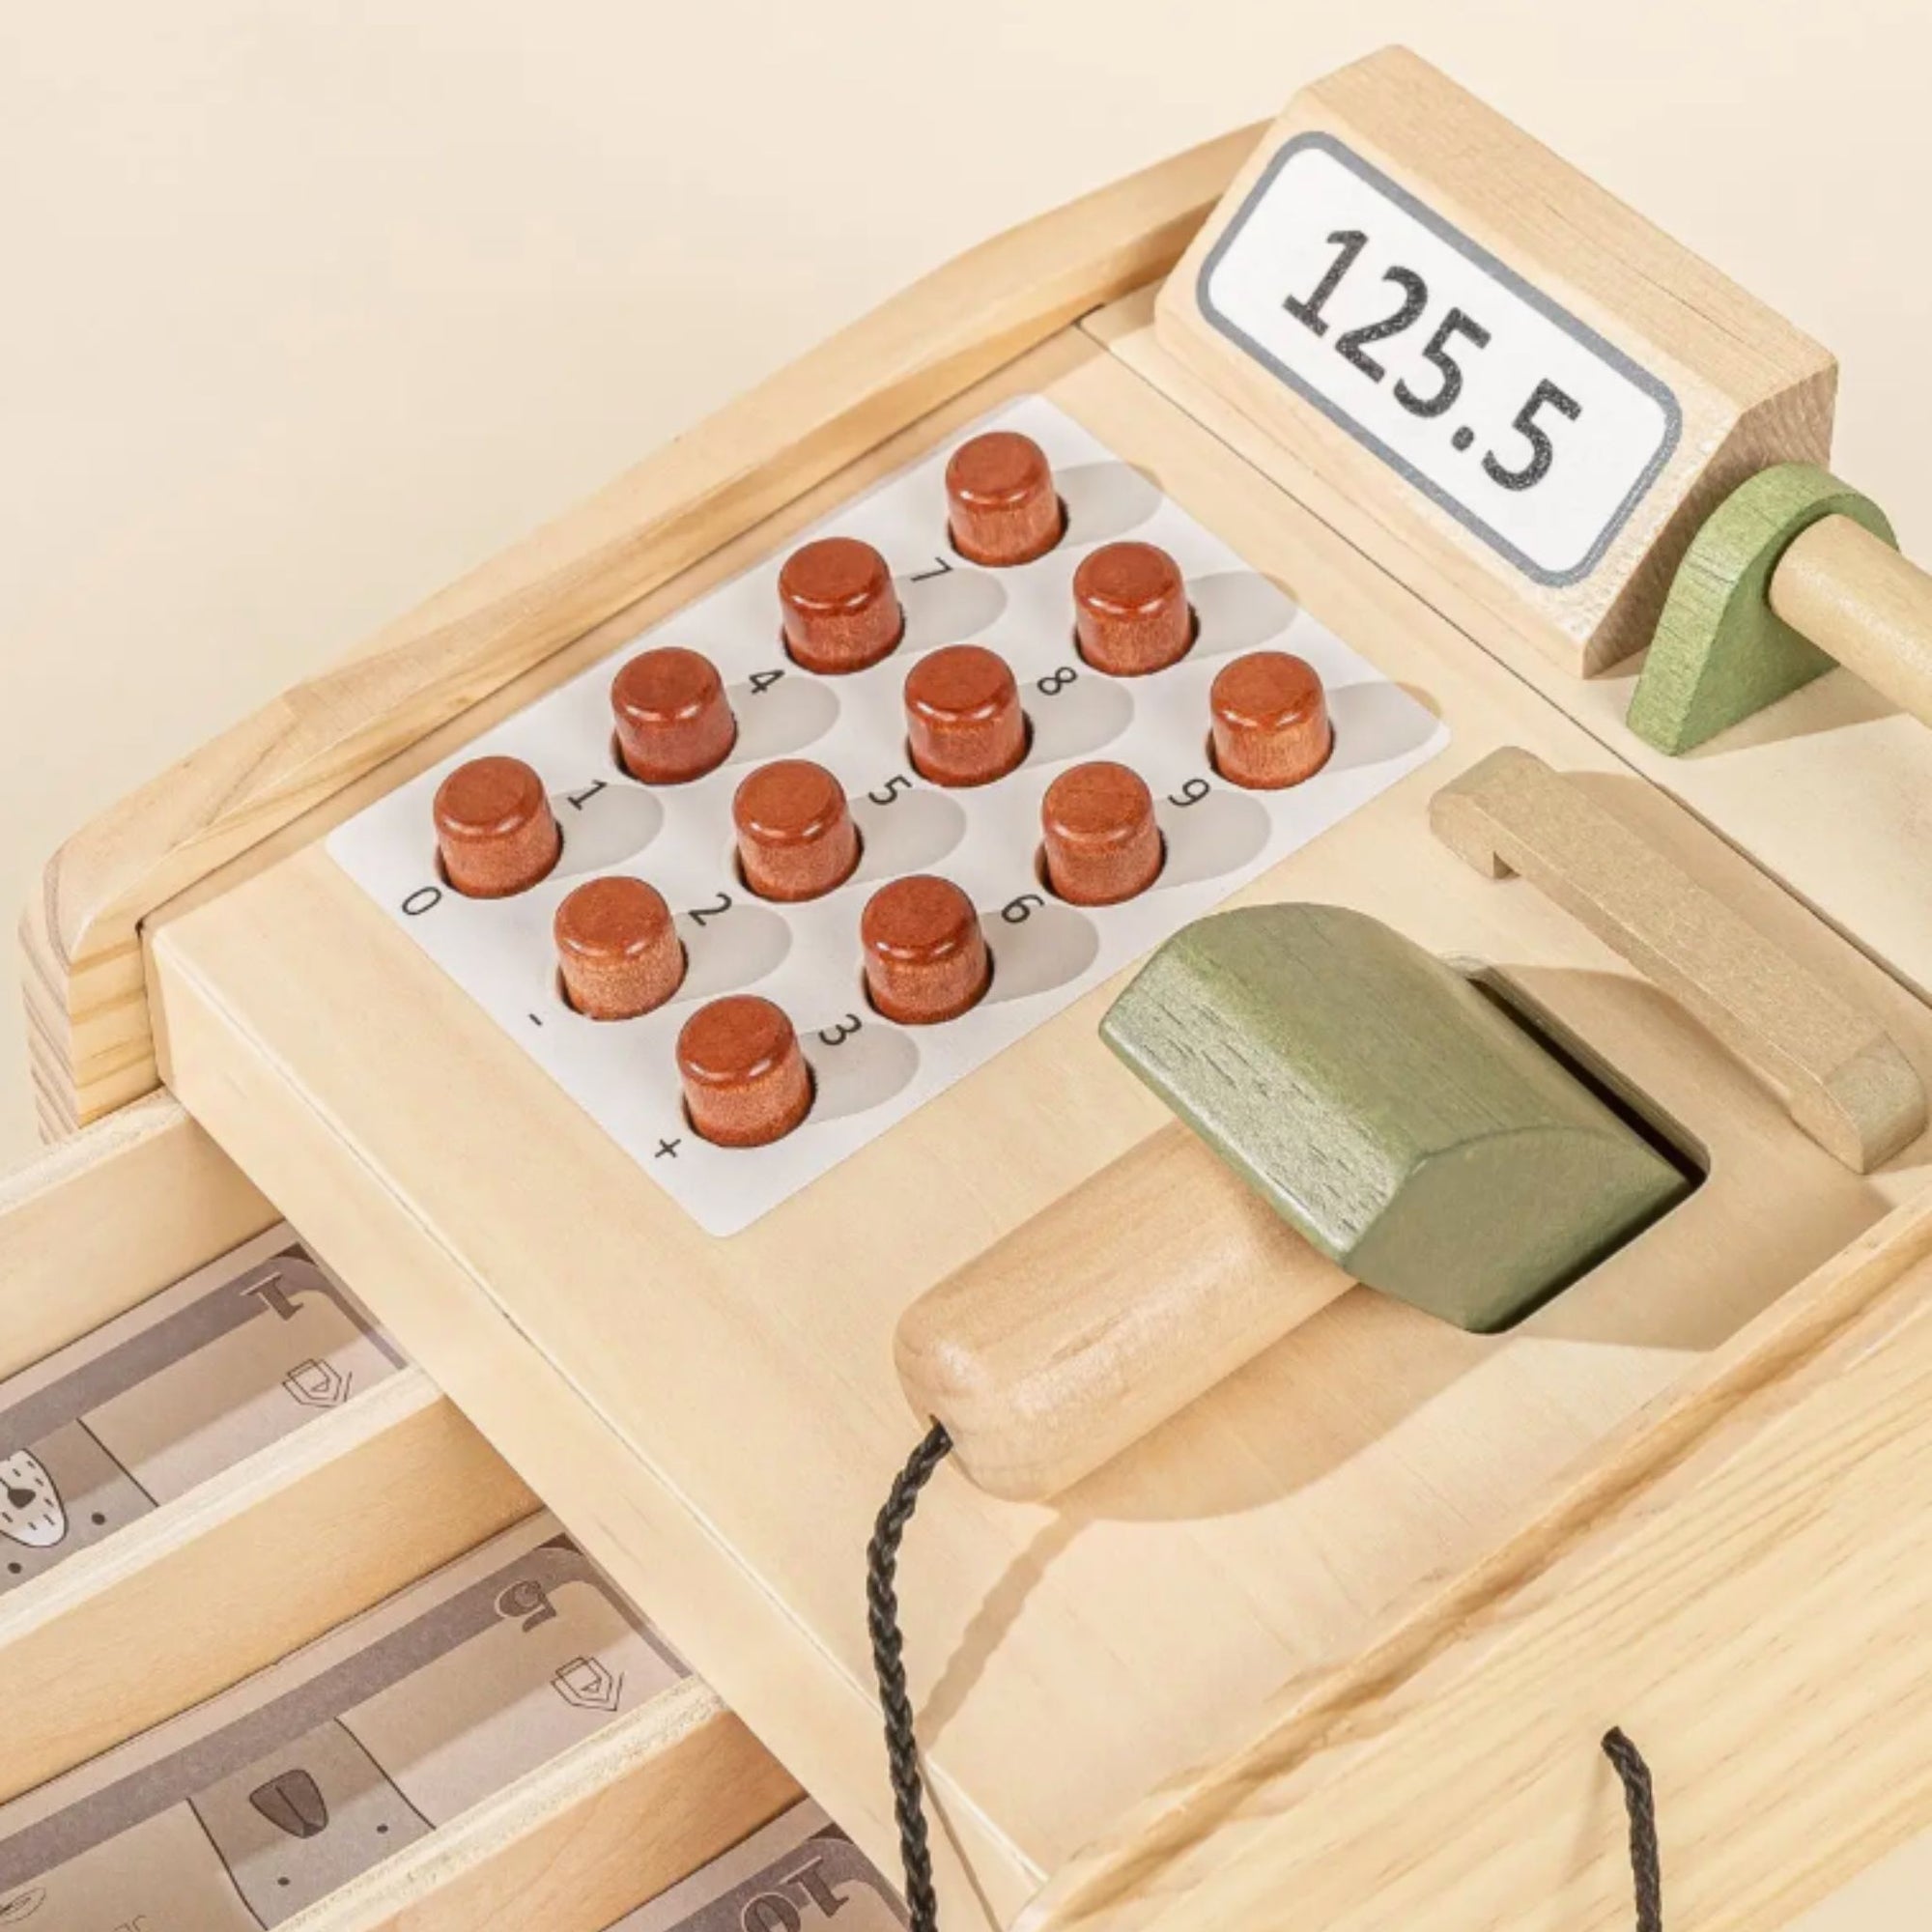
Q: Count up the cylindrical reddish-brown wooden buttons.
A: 12